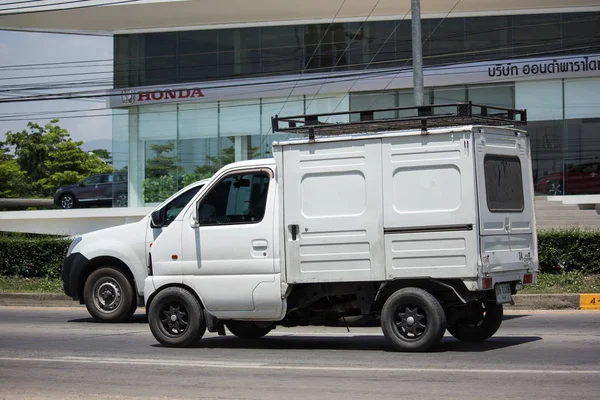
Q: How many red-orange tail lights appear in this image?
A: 2